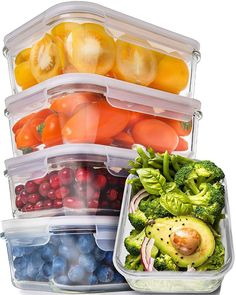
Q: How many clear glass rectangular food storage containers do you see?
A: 5